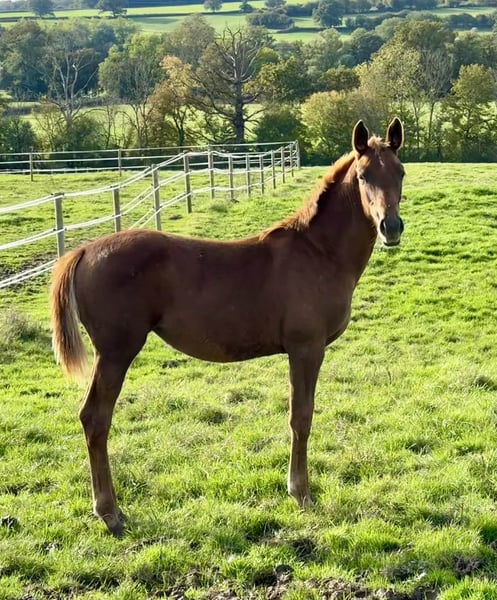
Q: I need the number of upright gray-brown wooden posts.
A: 14